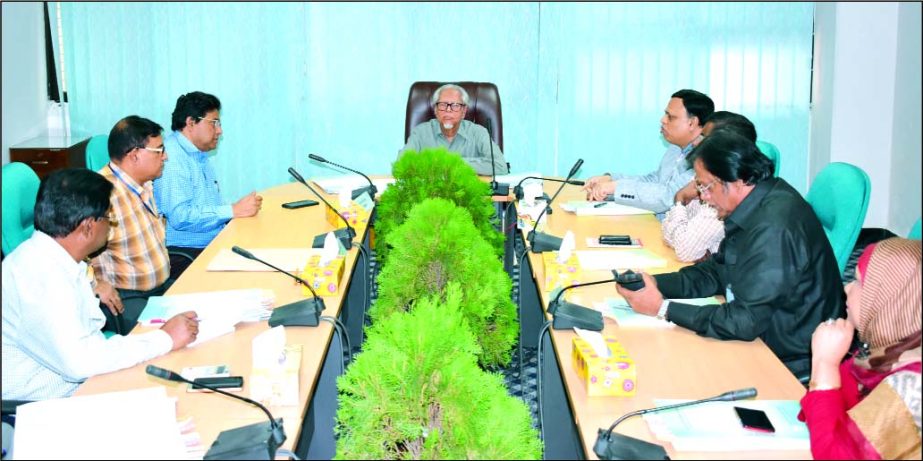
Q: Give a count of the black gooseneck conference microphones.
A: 9